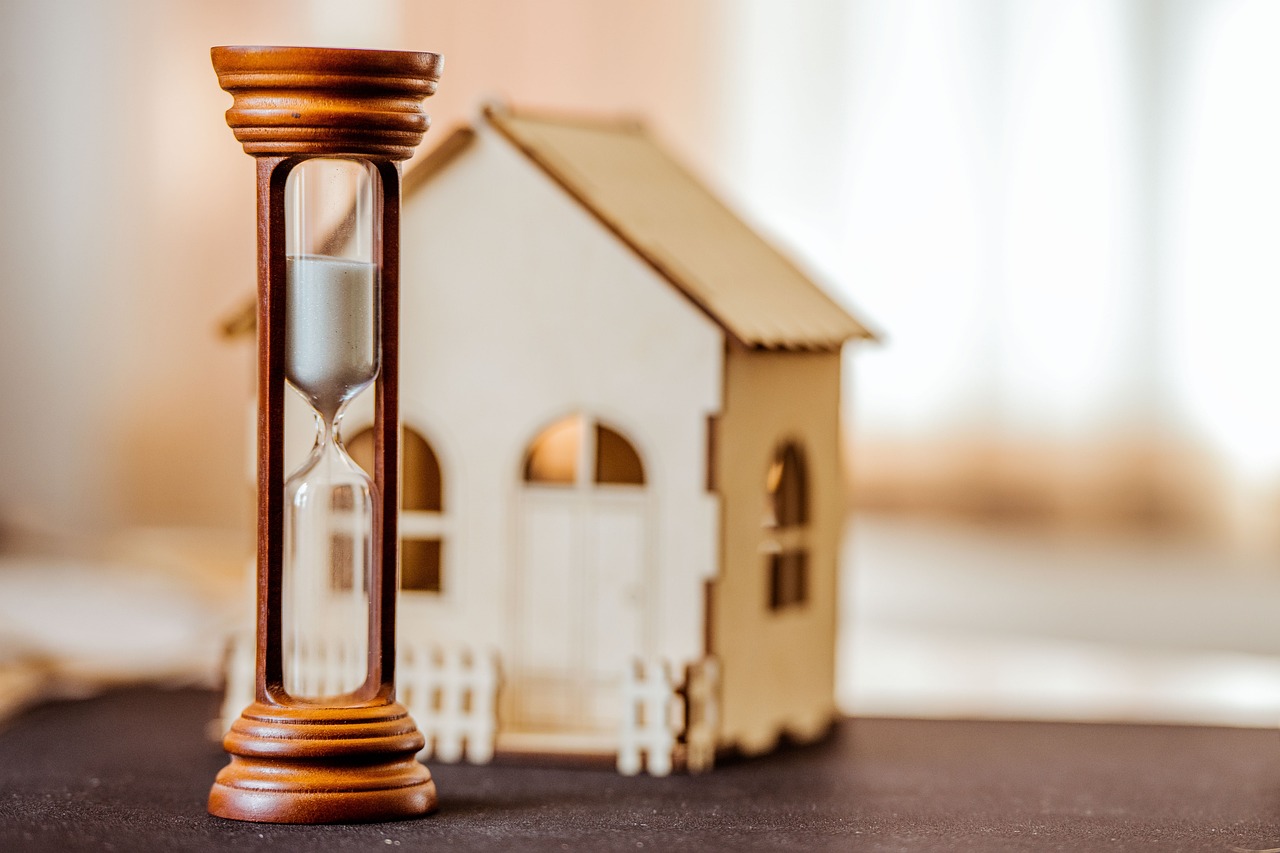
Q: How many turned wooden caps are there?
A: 2